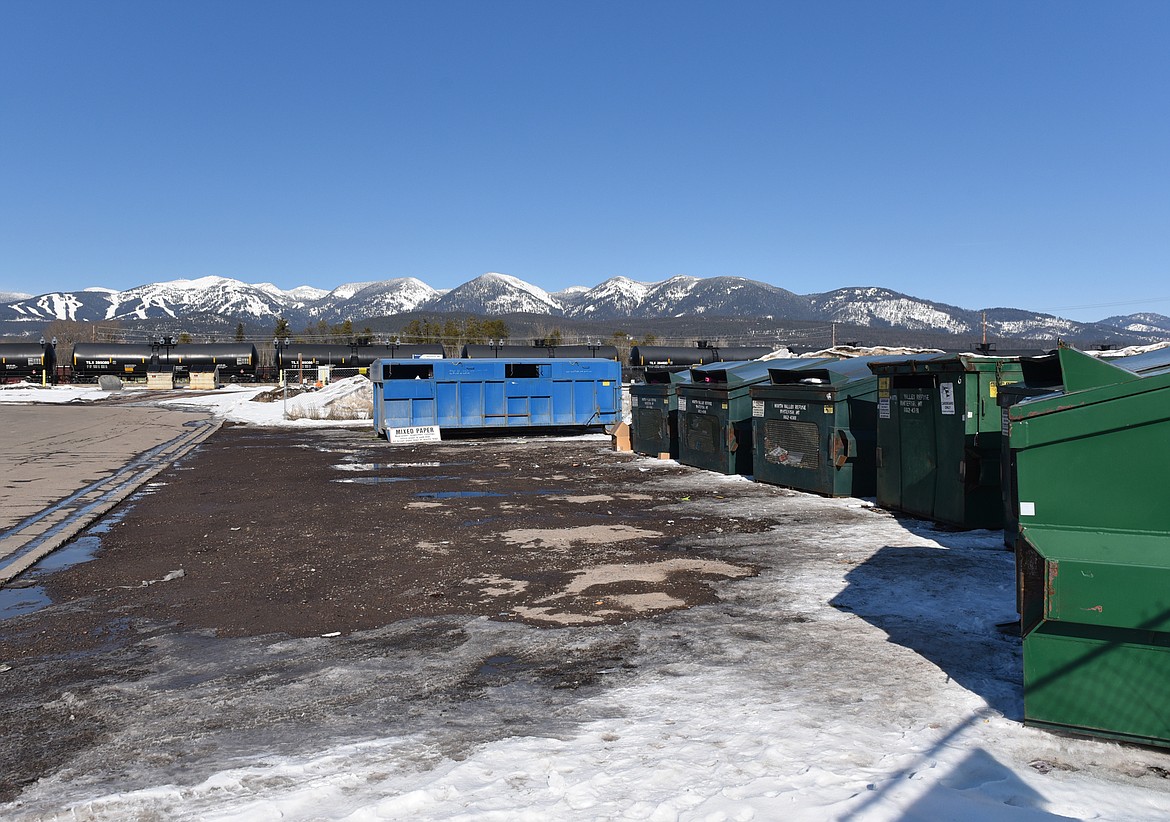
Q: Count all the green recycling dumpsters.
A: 6